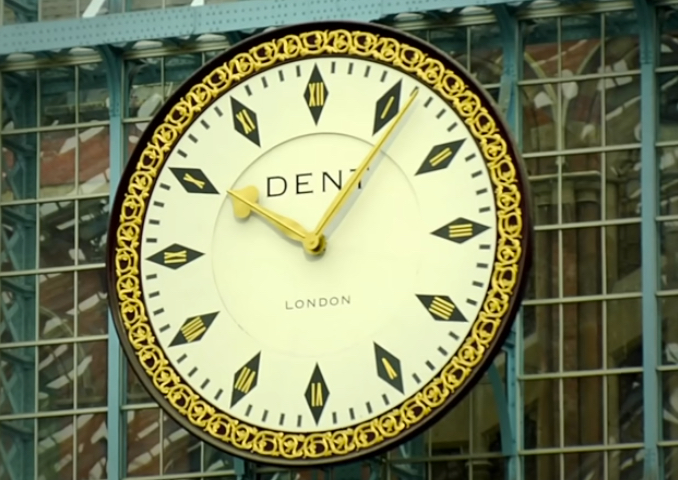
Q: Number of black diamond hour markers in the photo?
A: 12